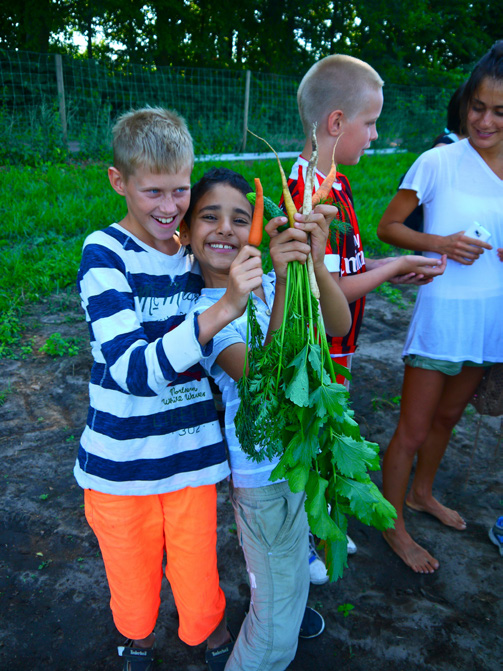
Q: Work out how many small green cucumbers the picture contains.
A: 1